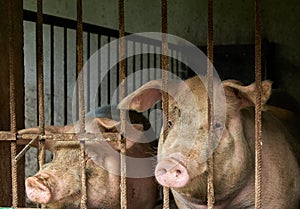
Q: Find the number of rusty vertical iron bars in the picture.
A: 7